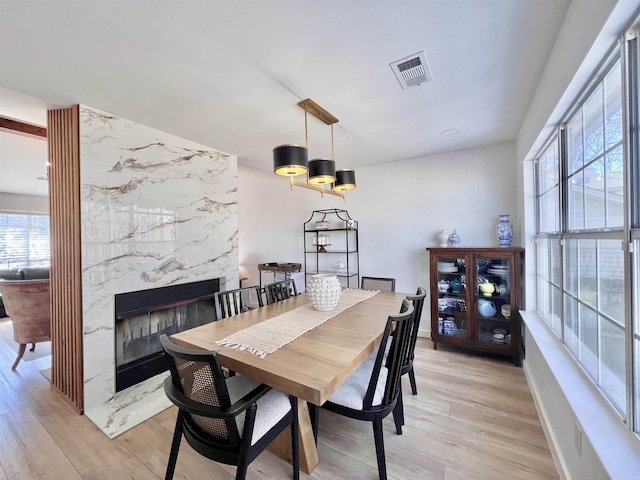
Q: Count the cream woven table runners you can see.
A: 1